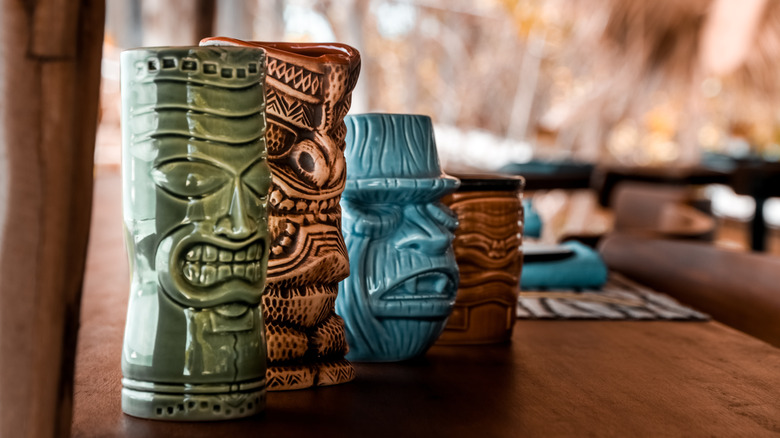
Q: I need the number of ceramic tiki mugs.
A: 4